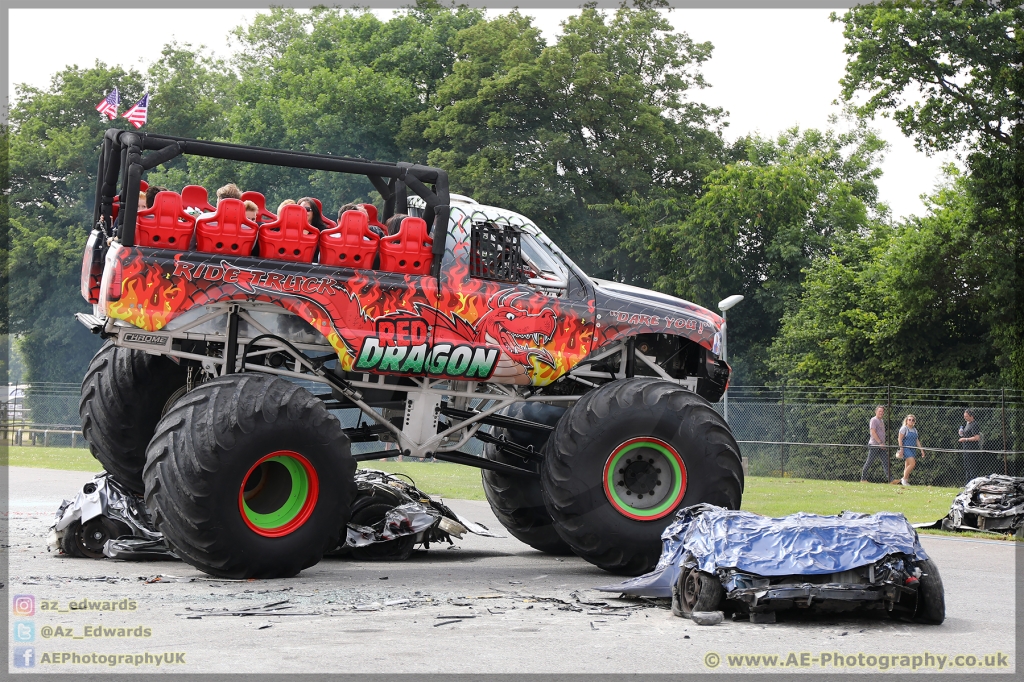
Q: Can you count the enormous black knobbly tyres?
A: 4